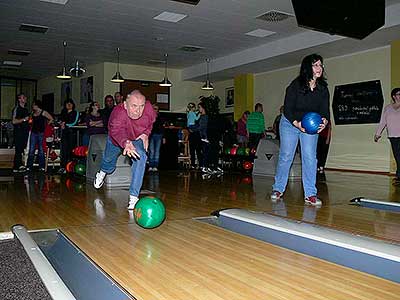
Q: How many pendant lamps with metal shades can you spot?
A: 4